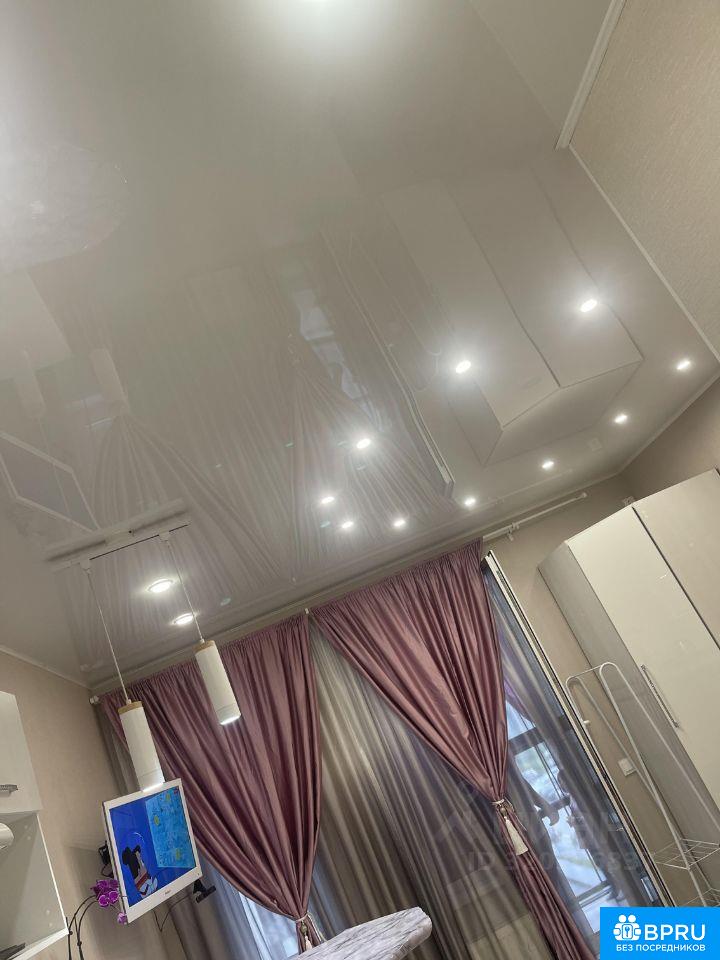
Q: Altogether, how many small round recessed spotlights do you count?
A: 12